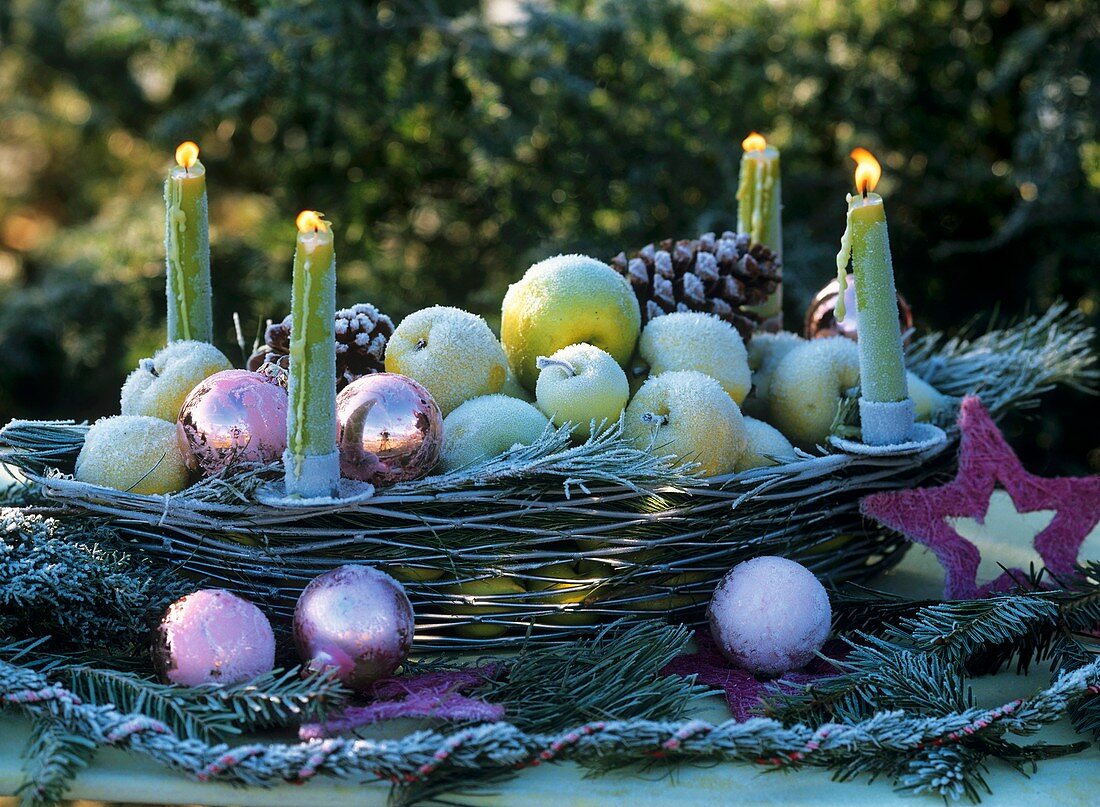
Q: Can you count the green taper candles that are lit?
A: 4